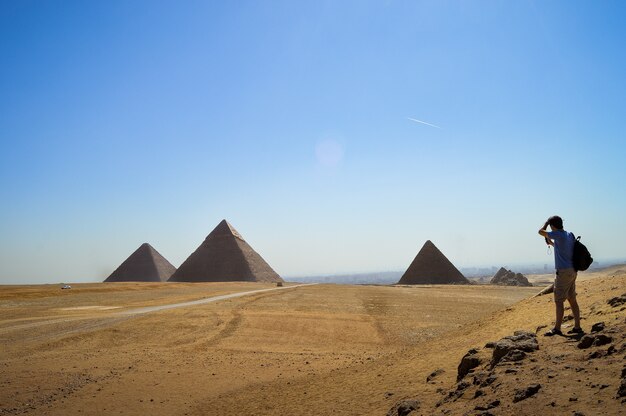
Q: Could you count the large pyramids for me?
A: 3